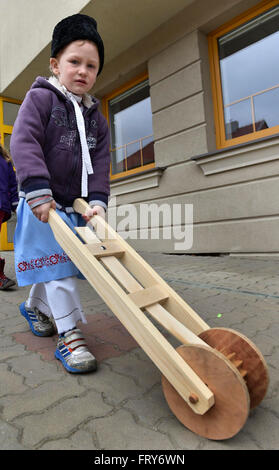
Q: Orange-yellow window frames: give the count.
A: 2